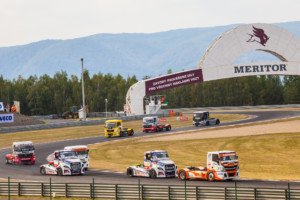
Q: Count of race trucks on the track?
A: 8